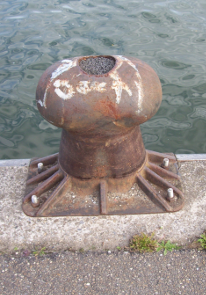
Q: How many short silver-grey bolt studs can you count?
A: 4